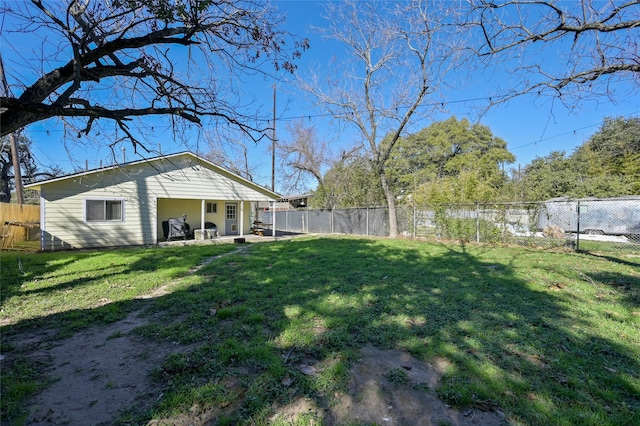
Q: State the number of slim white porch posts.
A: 3